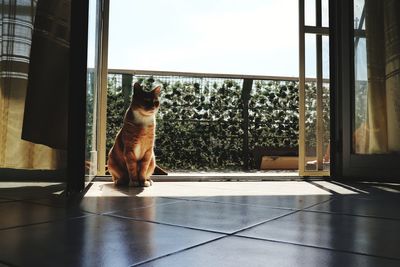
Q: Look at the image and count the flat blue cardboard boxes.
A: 0